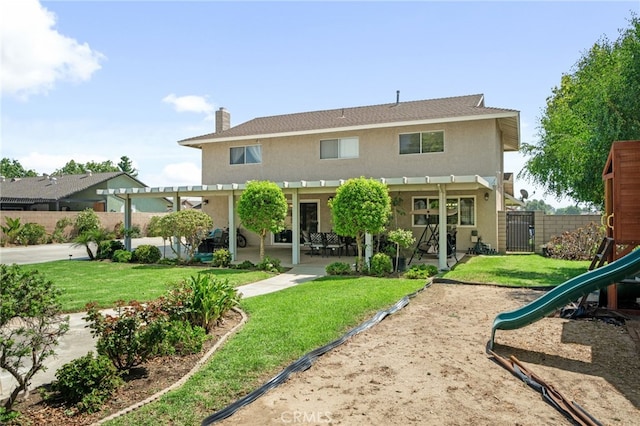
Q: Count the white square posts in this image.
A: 6